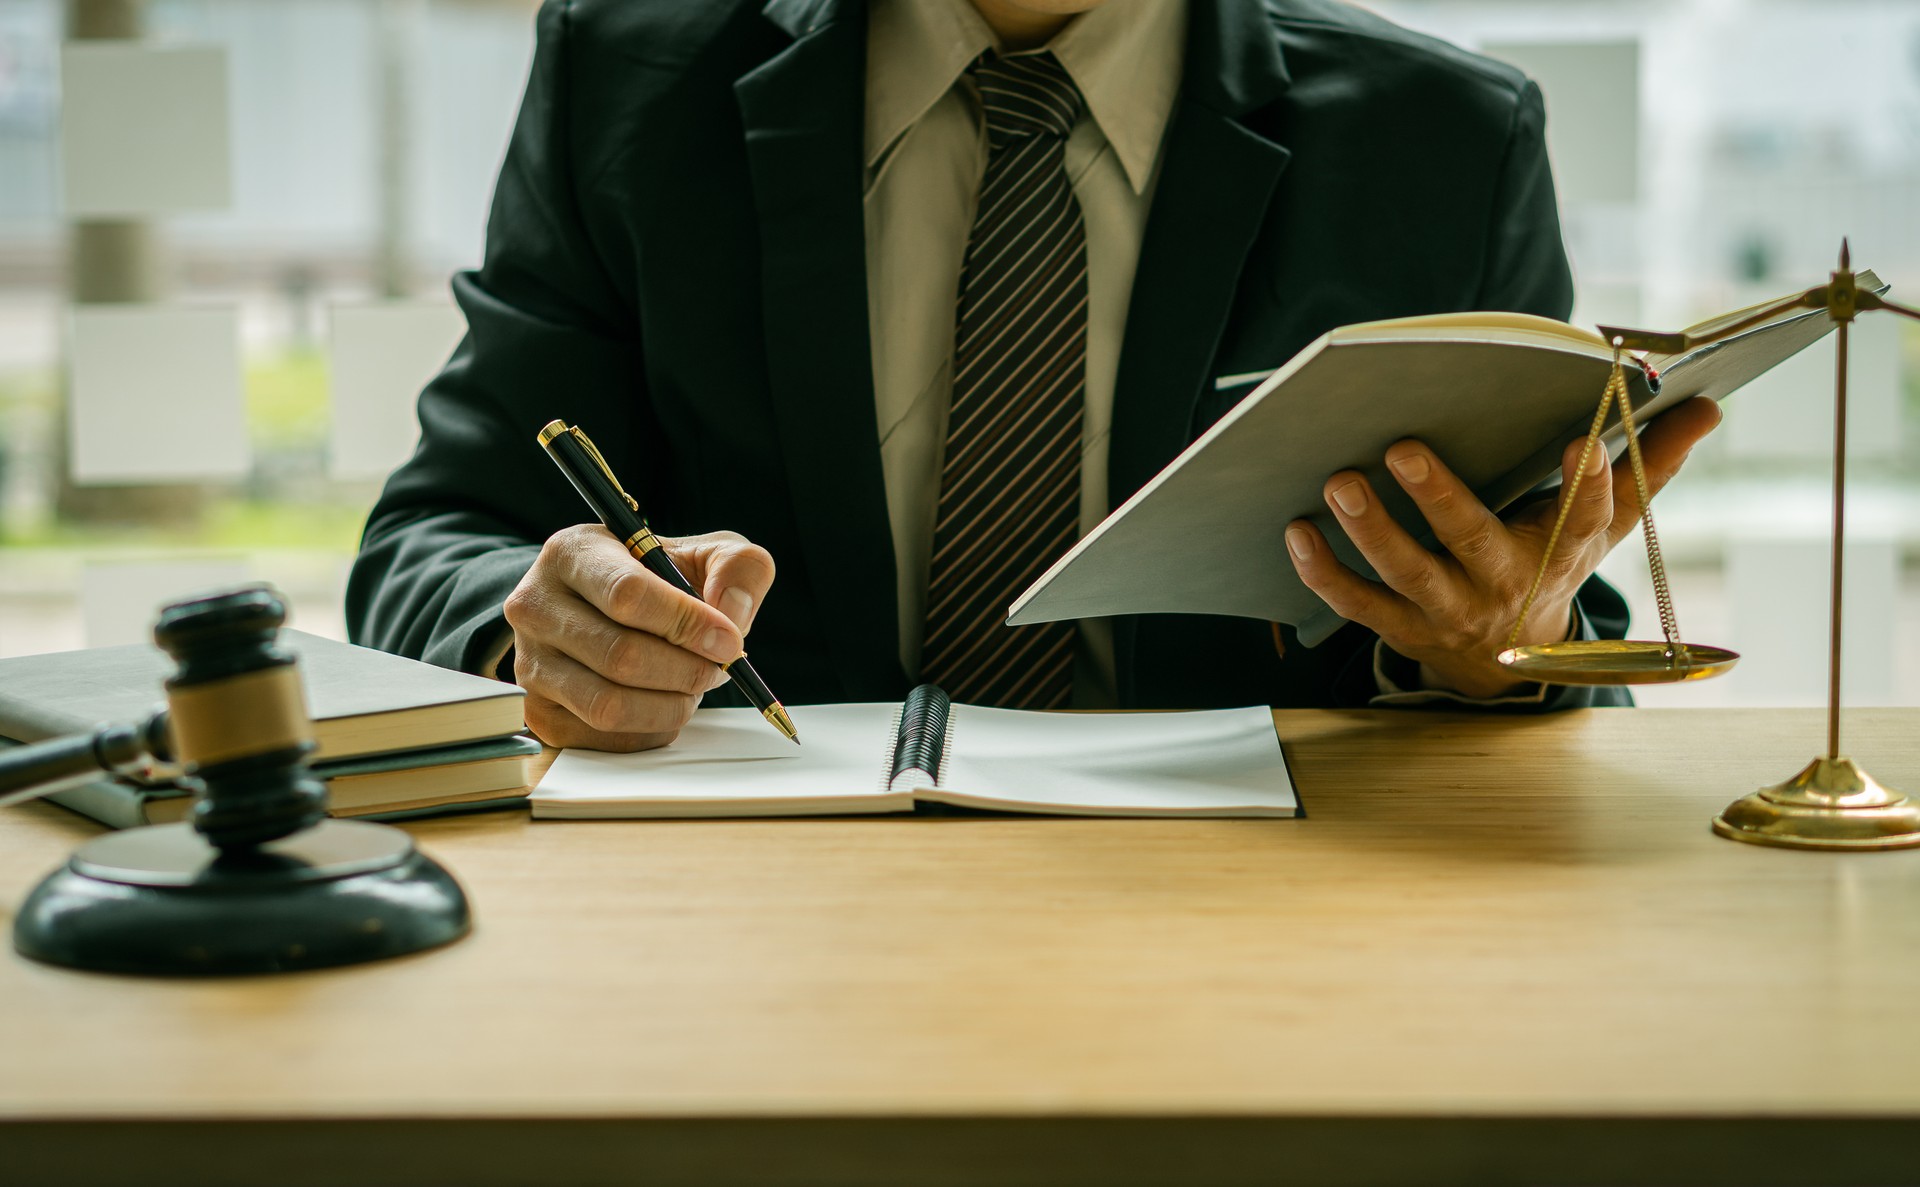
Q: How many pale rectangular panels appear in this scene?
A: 7